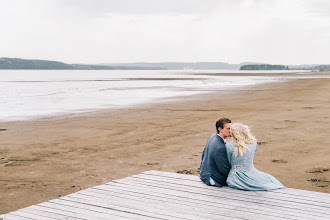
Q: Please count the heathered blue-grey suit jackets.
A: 1